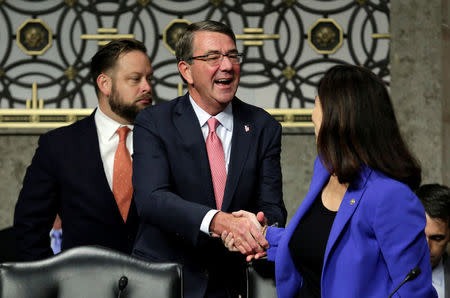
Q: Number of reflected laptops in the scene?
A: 0